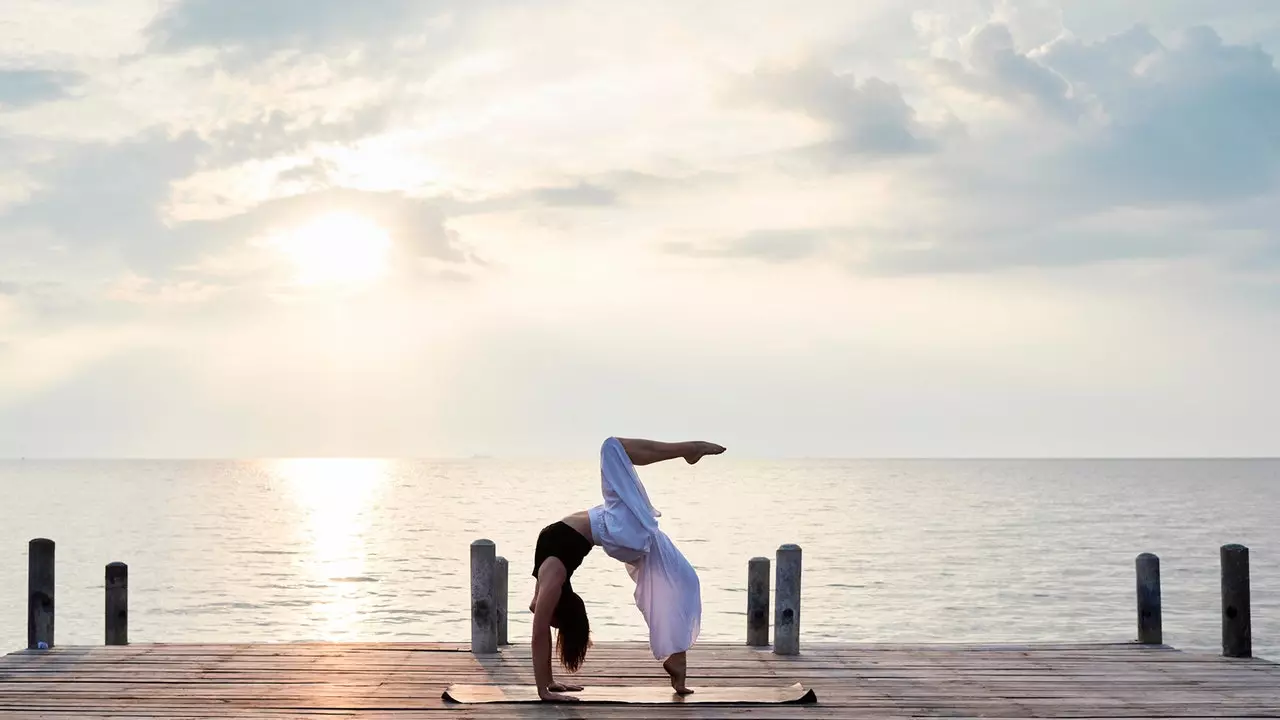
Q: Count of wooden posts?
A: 8